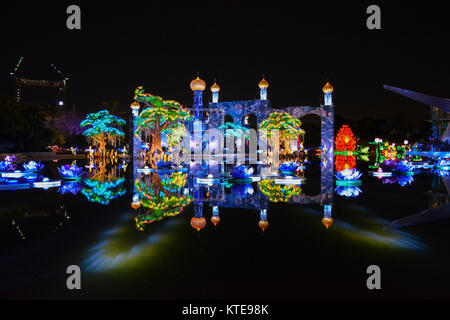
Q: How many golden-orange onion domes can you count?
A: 5